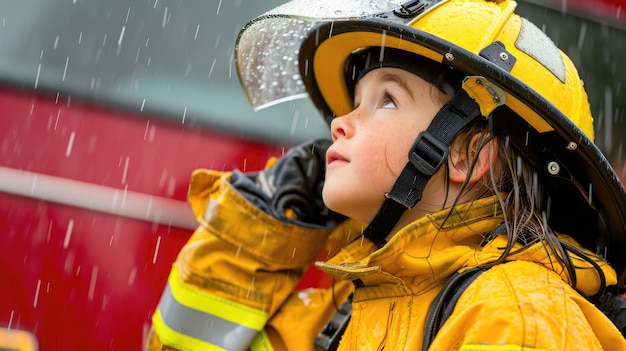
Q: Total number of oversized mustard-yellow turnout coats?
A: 1